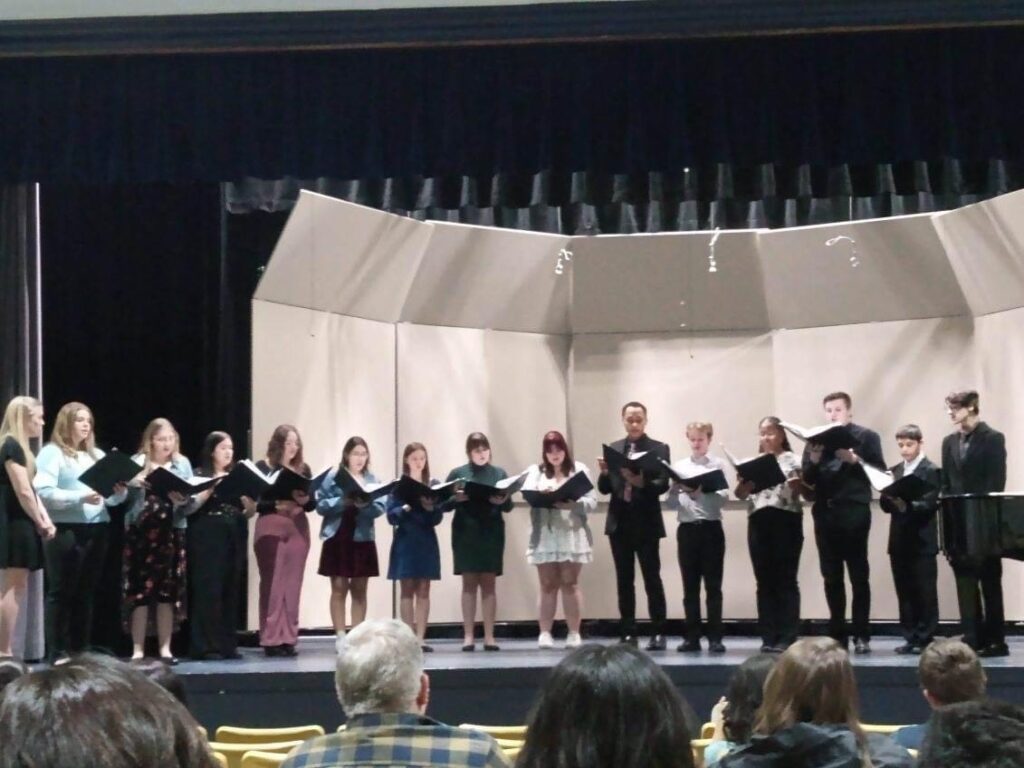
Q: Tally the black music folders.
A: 13